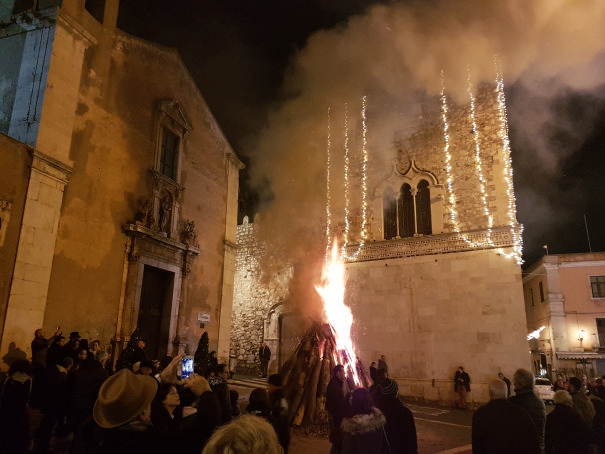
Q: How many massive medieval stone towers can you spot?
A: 1